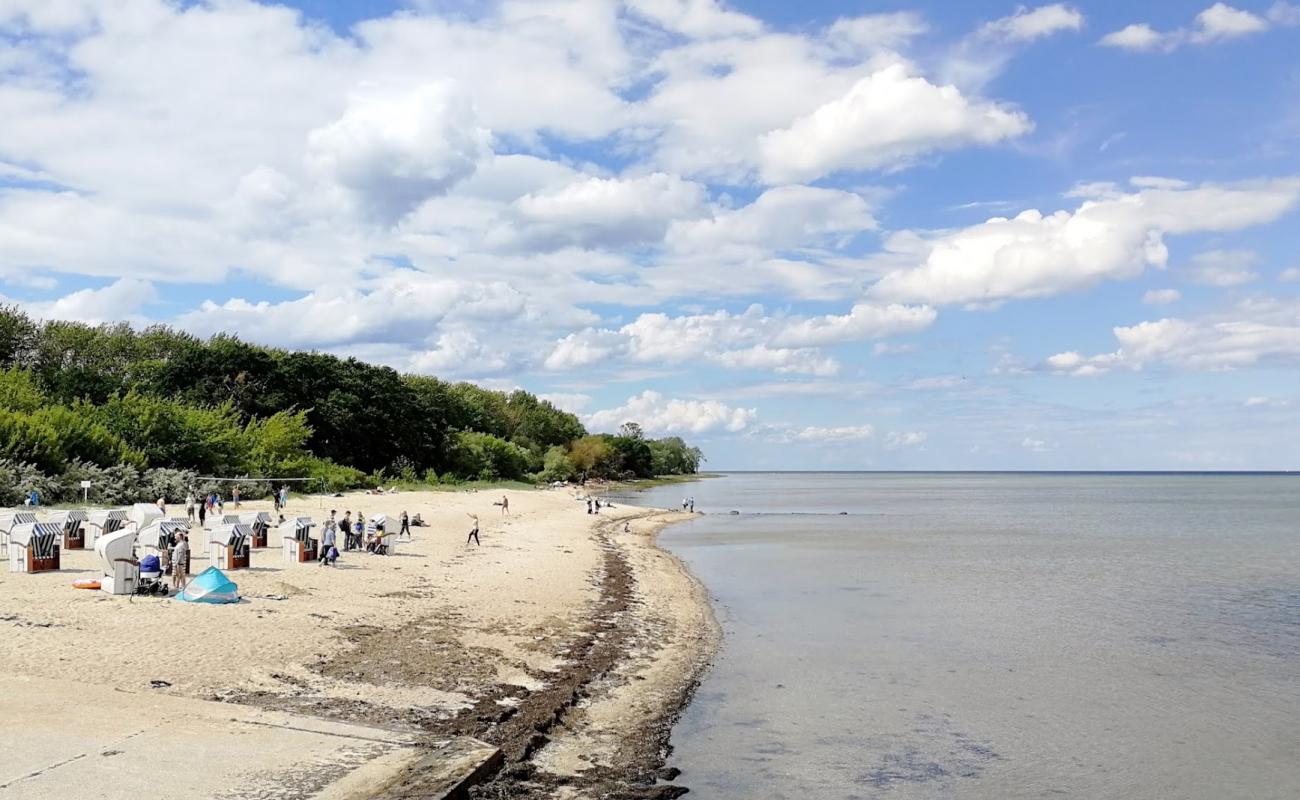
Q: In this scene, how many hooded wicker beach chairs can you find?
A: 13